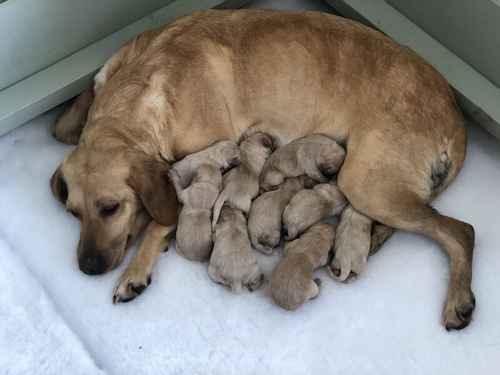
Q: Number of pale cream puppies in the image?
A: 9